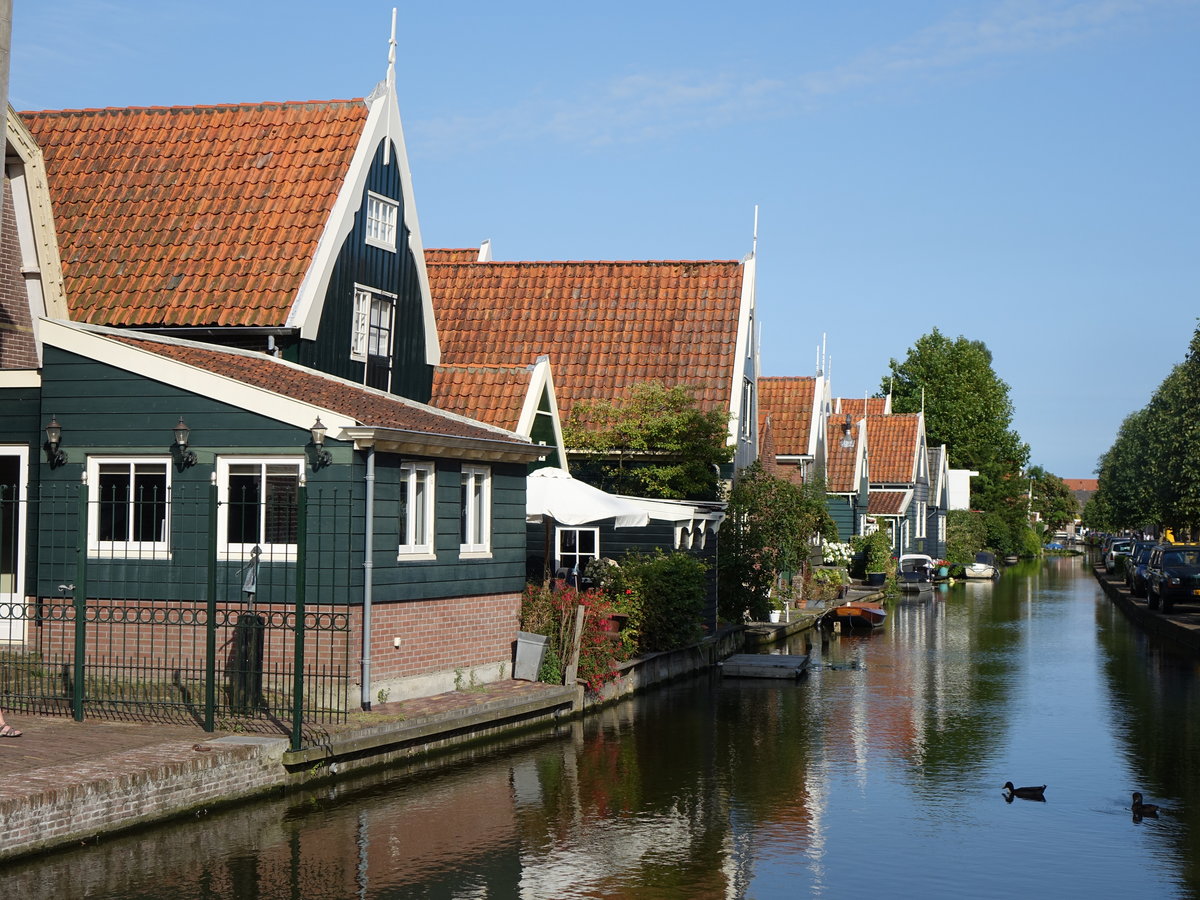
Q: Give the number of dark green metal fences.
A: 1